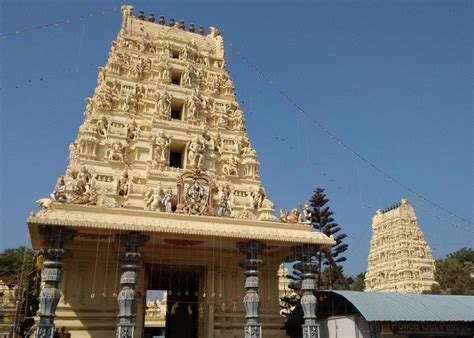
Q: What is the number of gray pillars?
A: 4